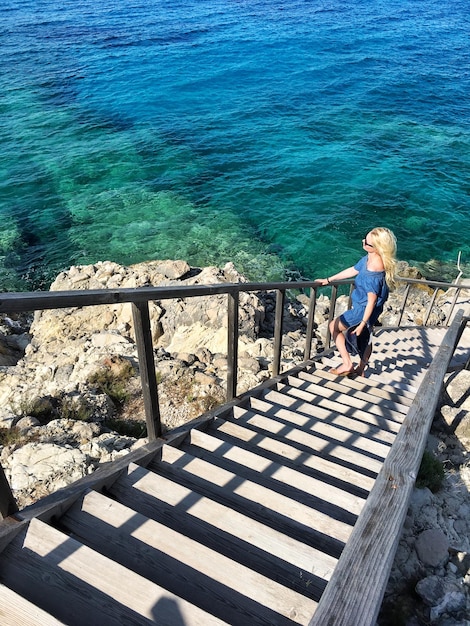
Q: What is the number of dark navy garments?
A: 1